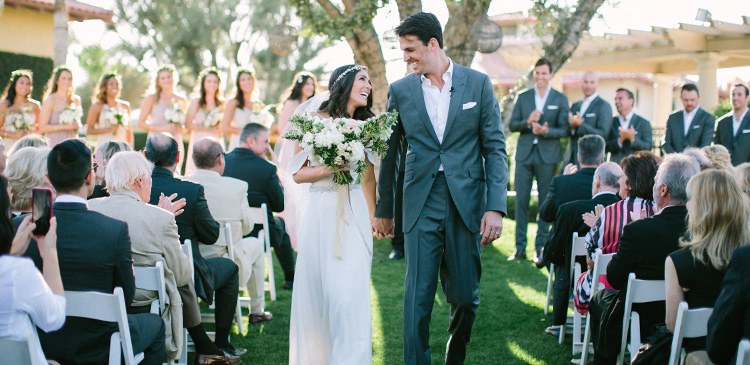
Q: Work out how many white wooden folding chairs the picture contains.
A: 12